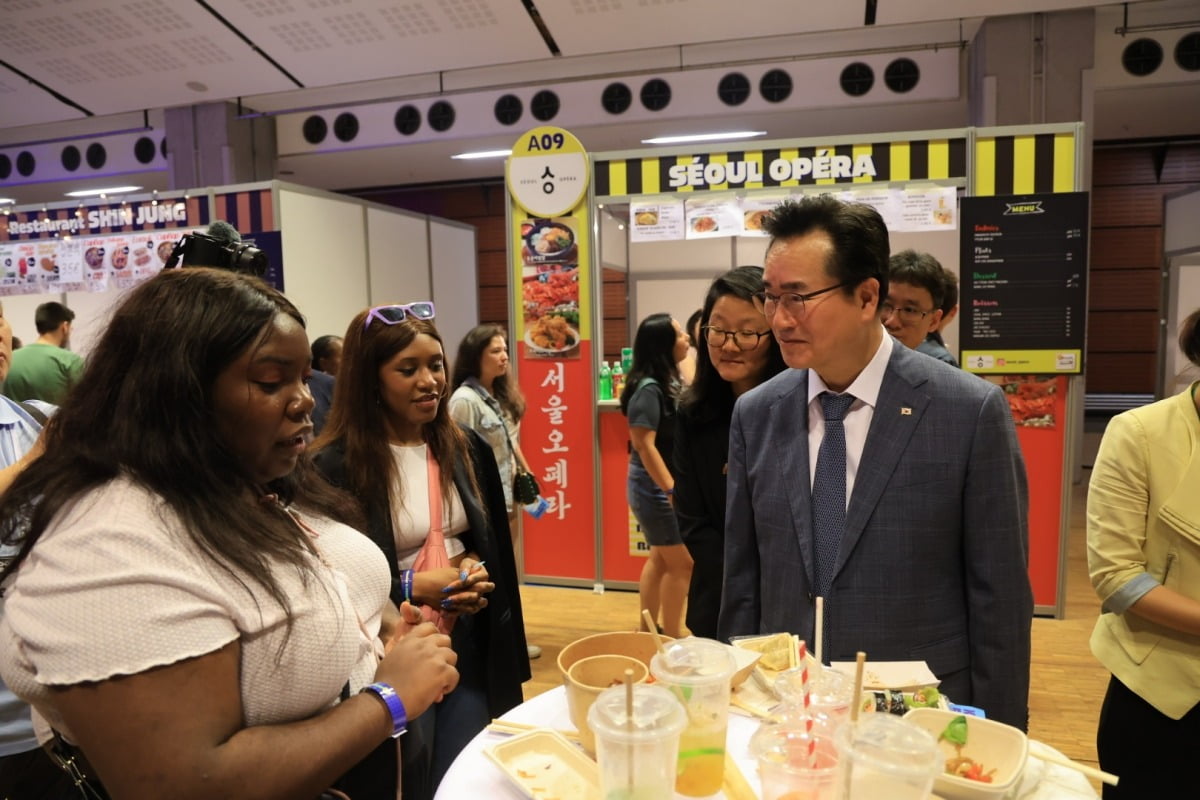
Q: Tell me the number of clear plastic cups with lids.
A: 5